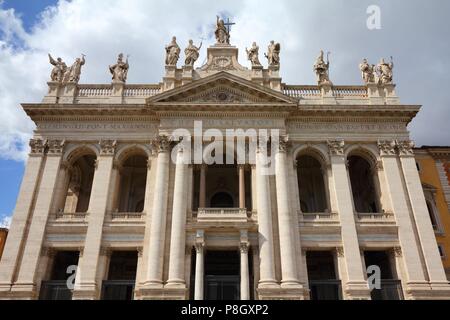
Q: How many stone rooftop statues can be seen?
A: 11